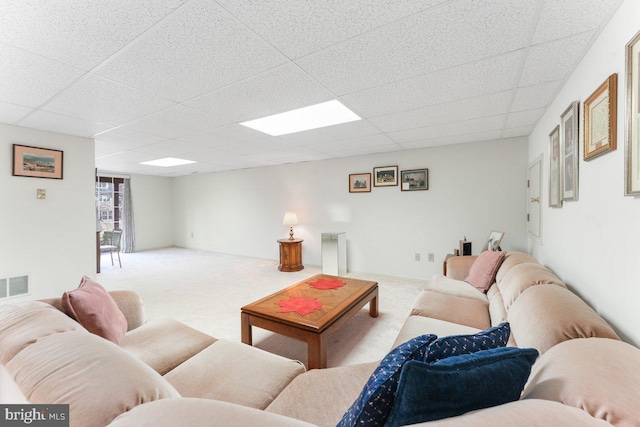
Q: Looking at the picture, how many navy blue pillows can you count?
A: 3